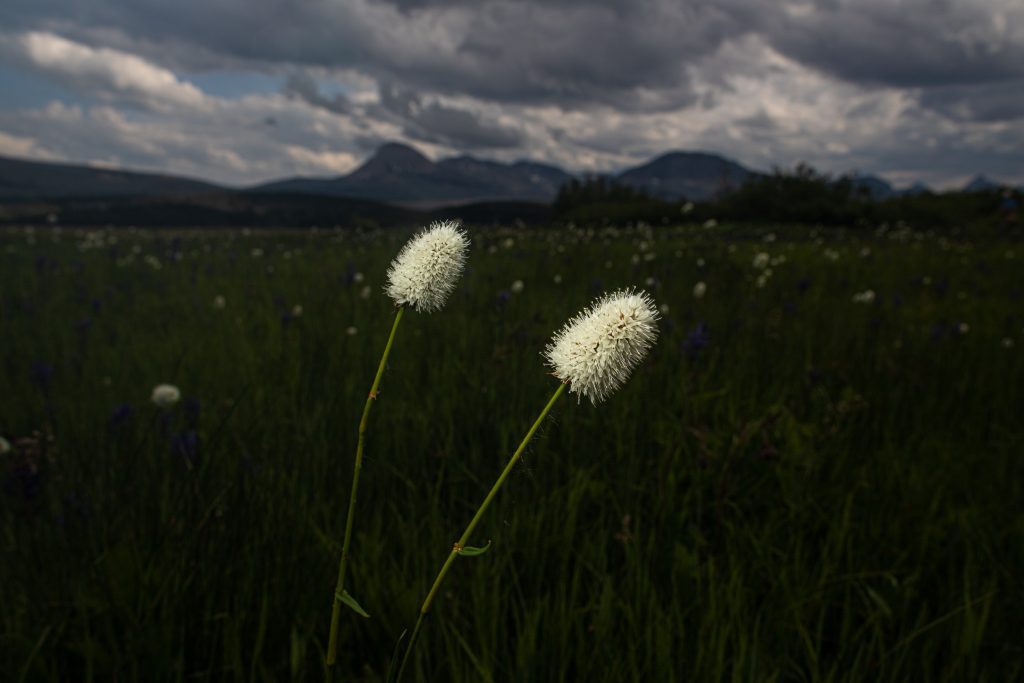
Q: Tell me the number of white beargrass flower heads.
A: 2